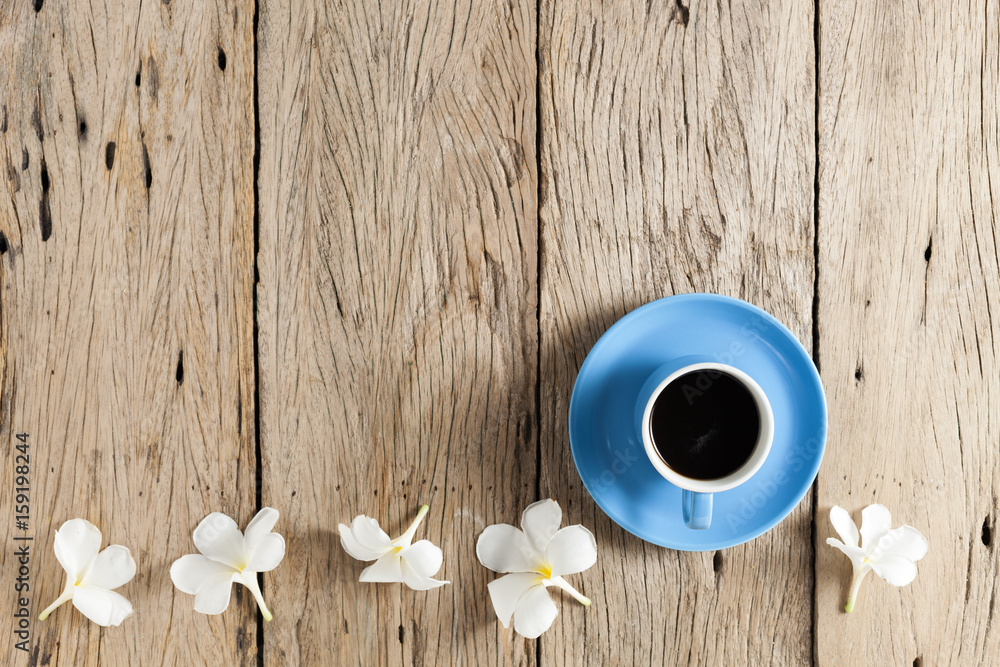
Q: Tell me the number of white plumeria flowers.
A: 5